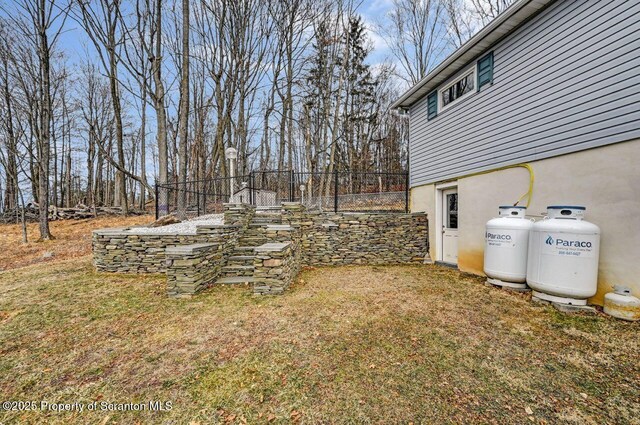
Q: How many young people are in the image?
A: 0